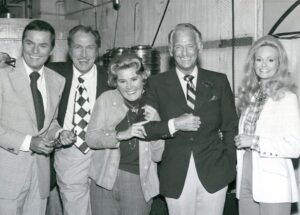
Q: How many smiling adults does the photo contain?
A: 5